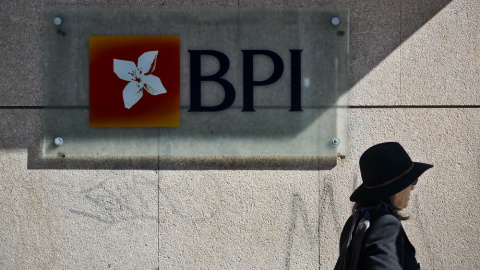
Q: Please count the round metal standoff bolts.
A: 4